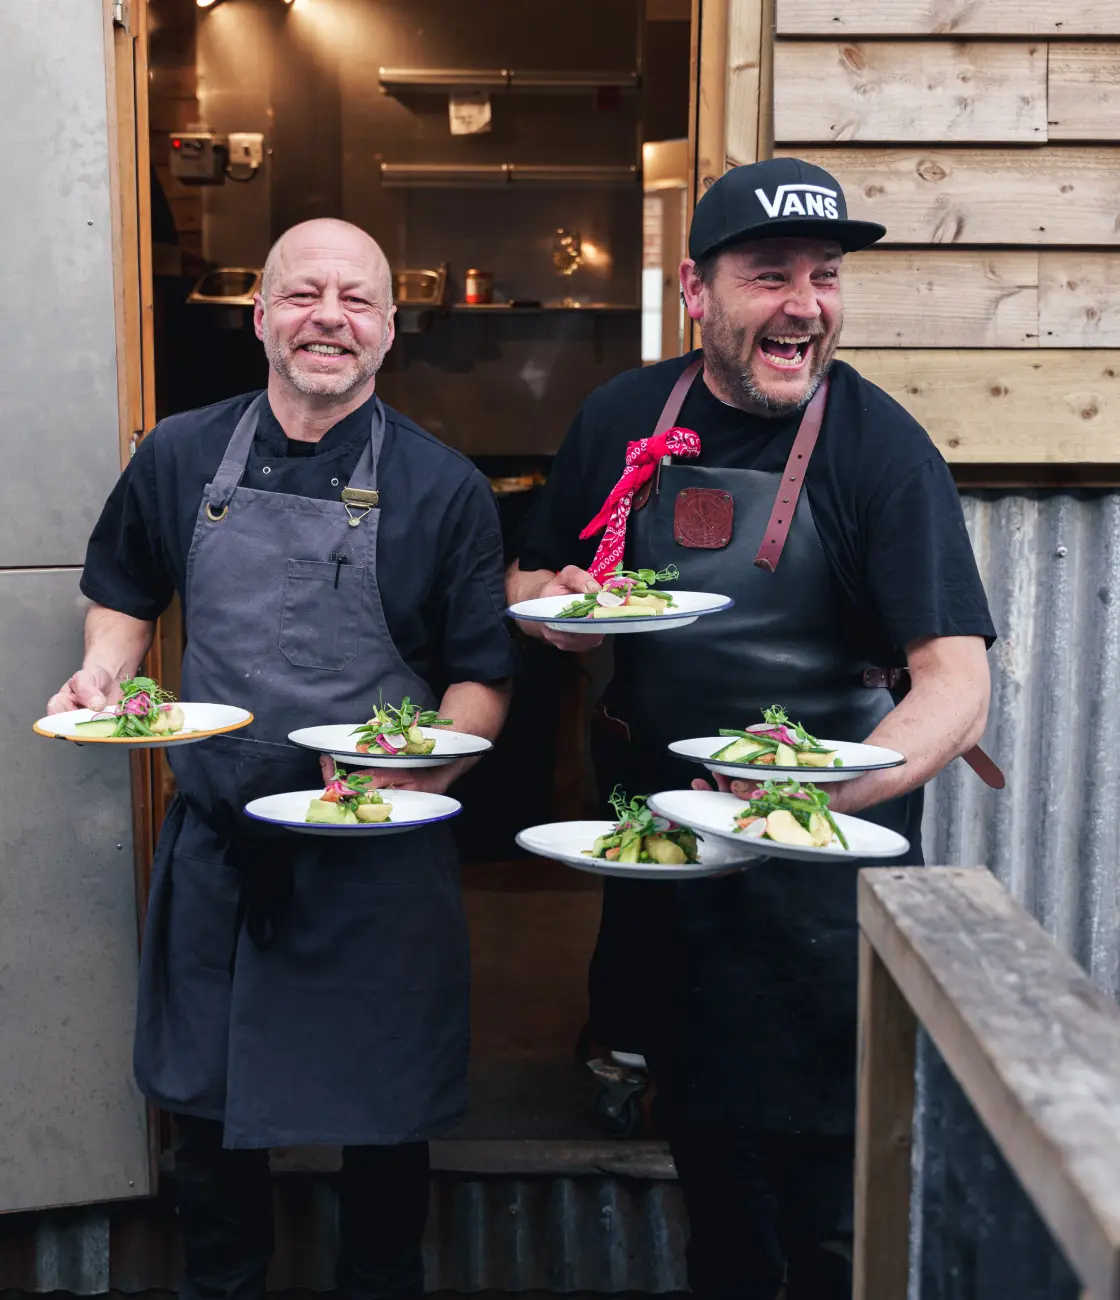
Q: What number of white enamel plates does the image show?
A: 7